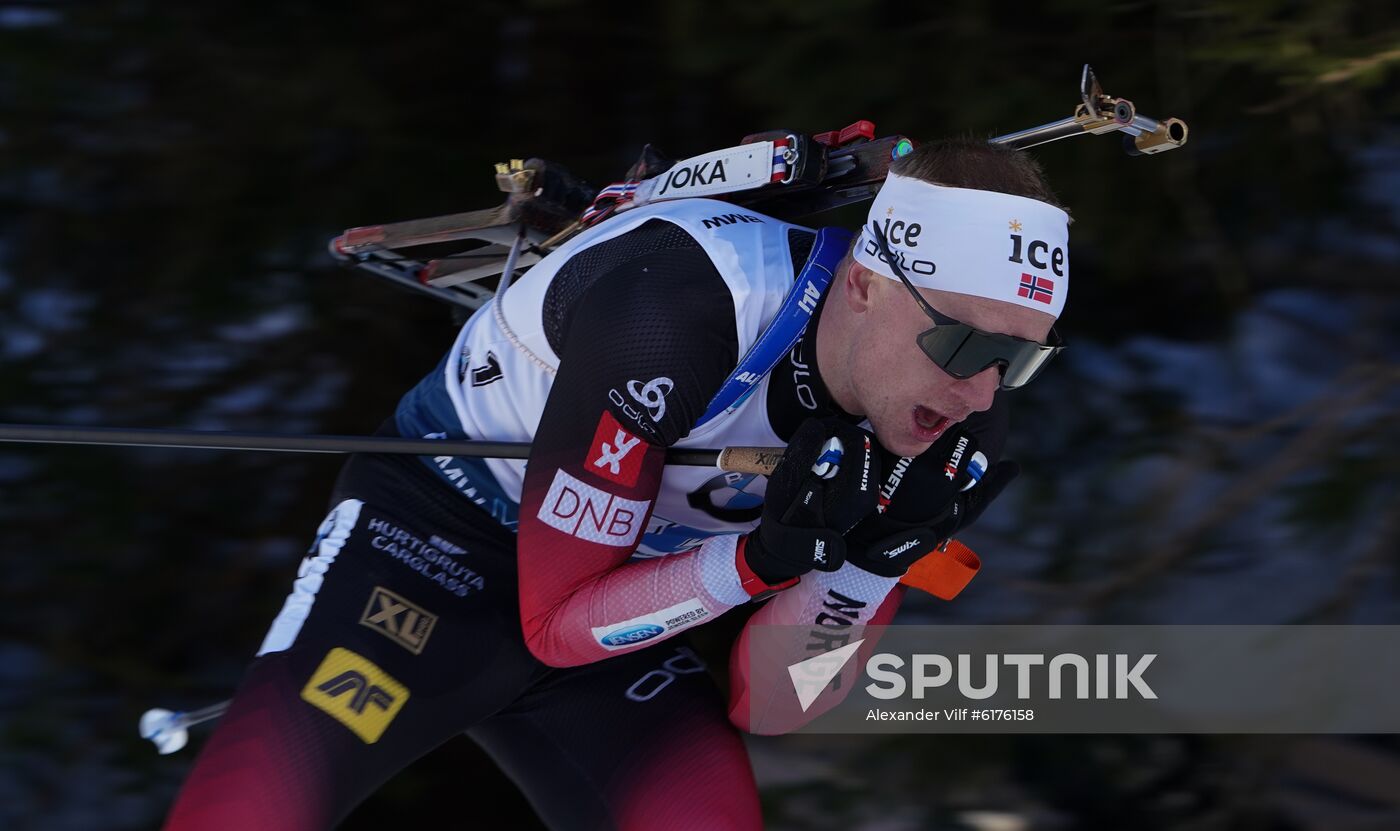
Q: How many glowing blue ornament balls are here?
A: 0